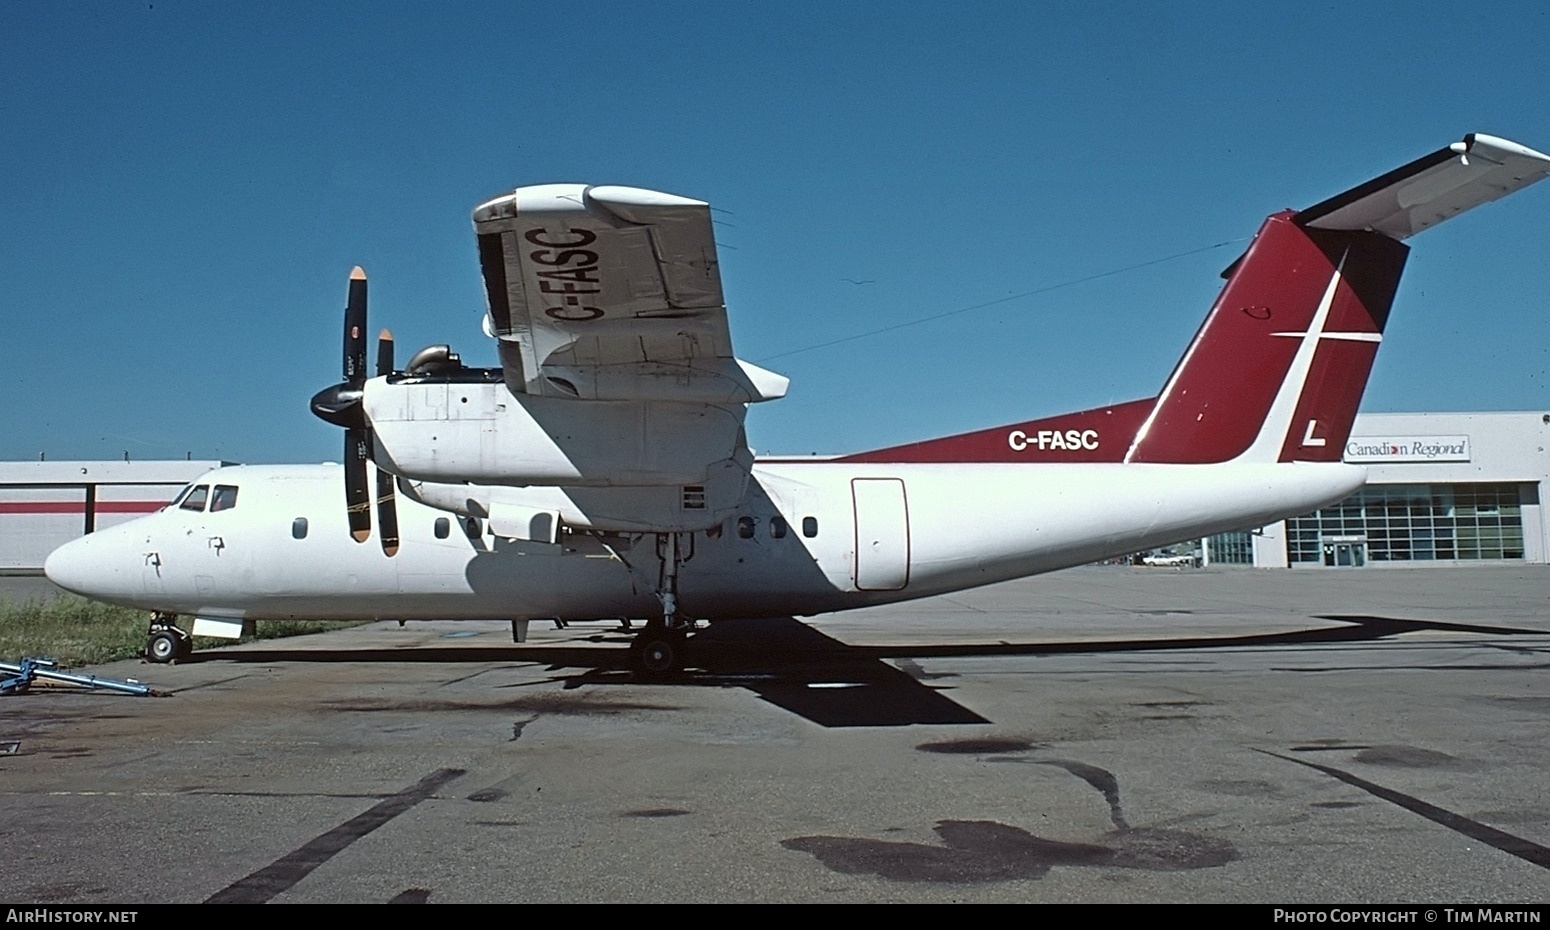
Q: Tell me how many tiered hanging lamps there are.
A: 0